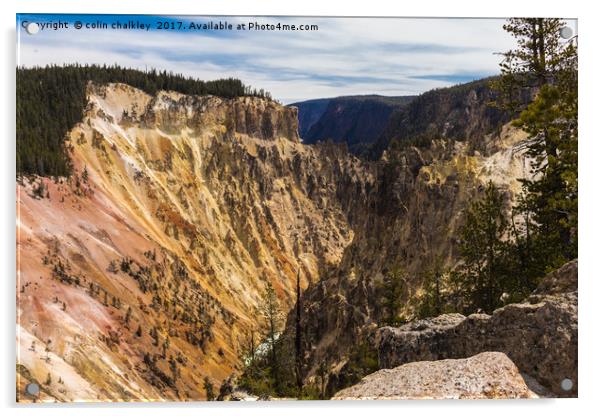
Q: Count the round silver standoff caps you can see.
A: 4